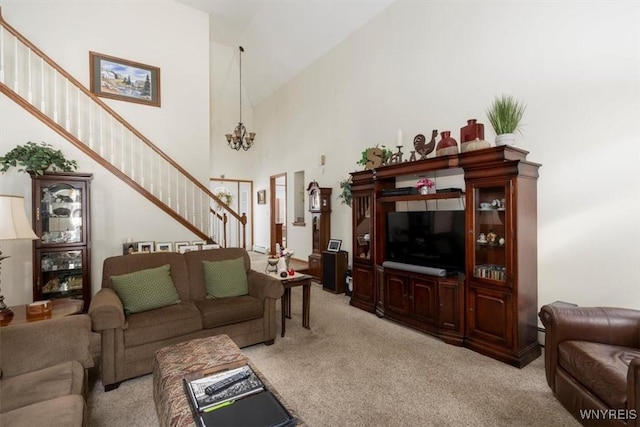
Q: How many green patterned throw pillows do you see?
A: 2